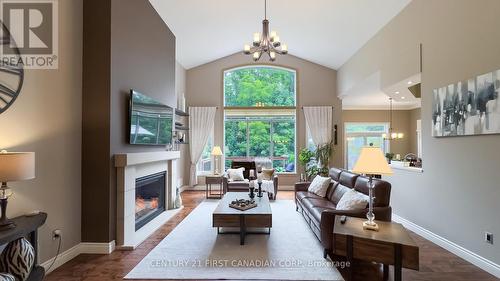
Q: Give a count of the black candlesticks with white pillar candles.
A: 3